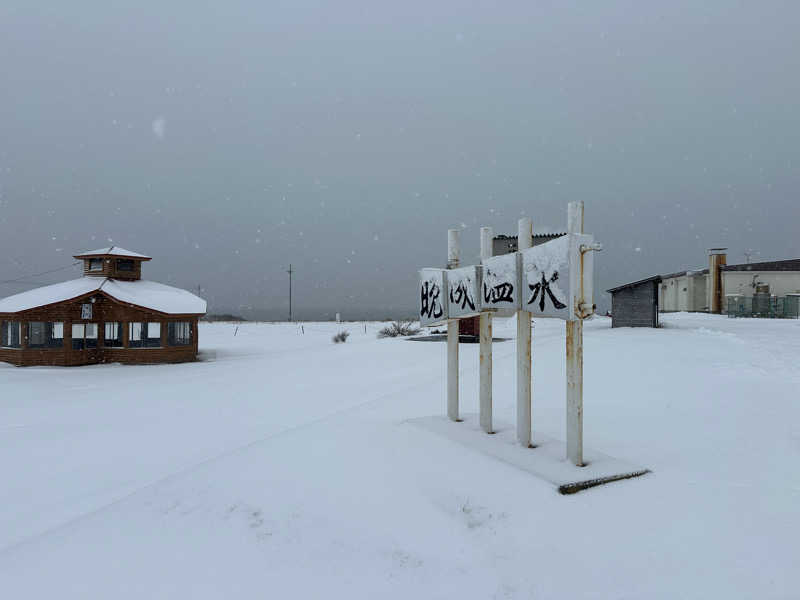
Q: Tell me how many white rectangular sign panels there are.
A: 4